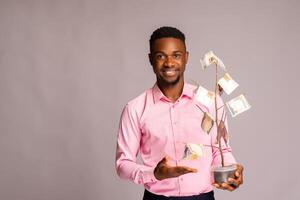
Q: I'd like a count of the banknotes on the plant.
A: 5